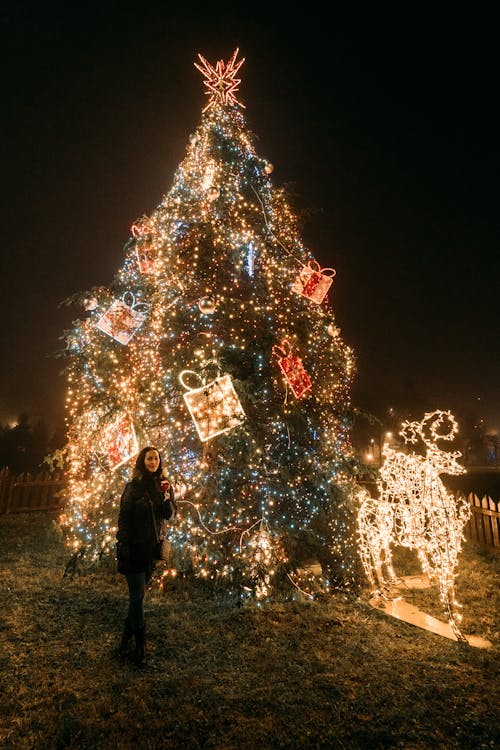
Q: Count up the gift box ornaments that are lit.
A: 6